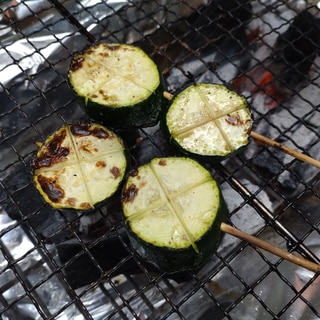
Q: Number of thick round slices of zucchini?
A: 4